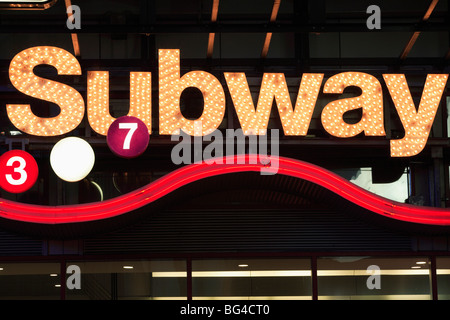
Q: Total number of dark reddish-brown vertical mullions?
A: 4